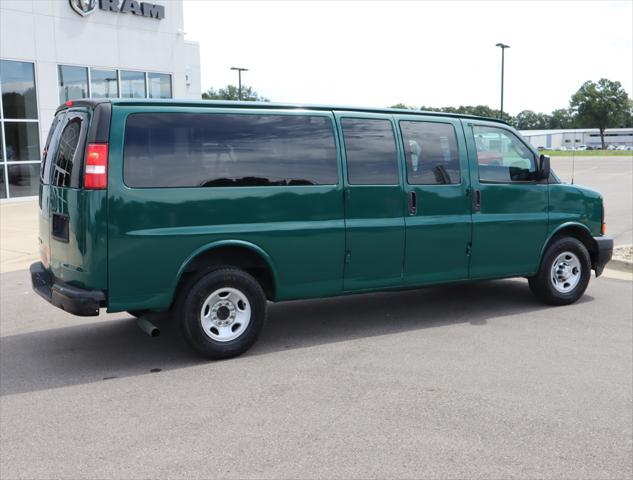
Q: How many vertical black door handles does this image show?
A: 2